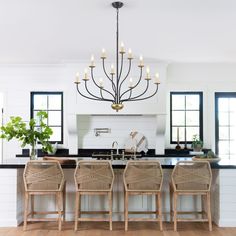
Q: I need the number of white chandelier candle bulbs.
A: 12